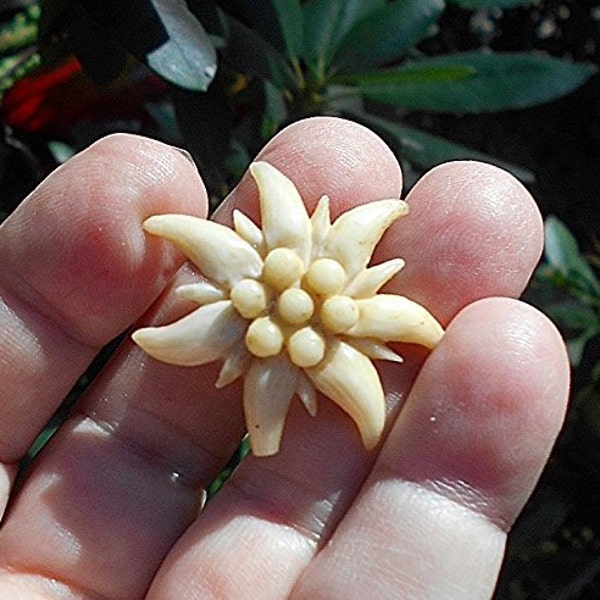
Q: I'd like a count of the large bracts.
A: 7